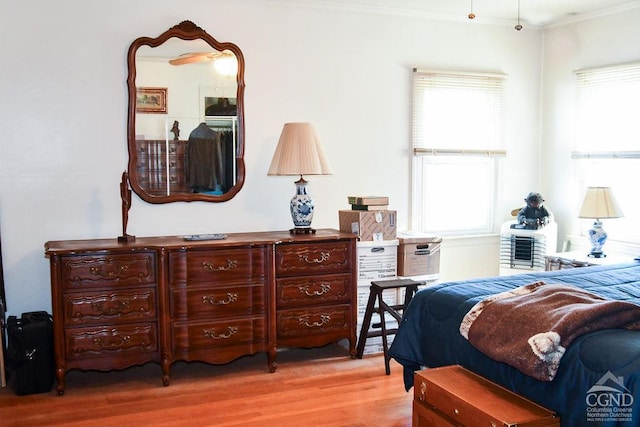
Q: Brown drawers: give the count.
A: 9